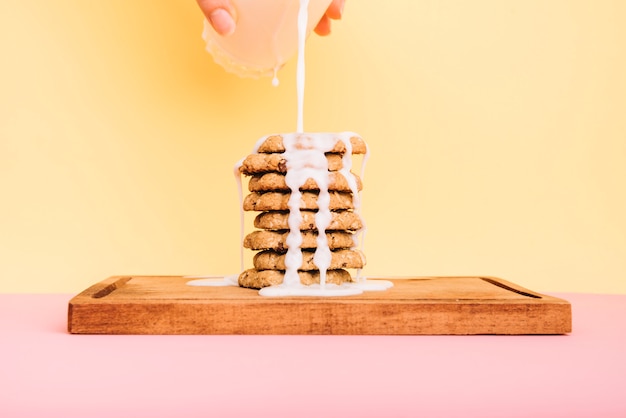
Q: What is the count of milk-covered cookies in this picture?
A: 8